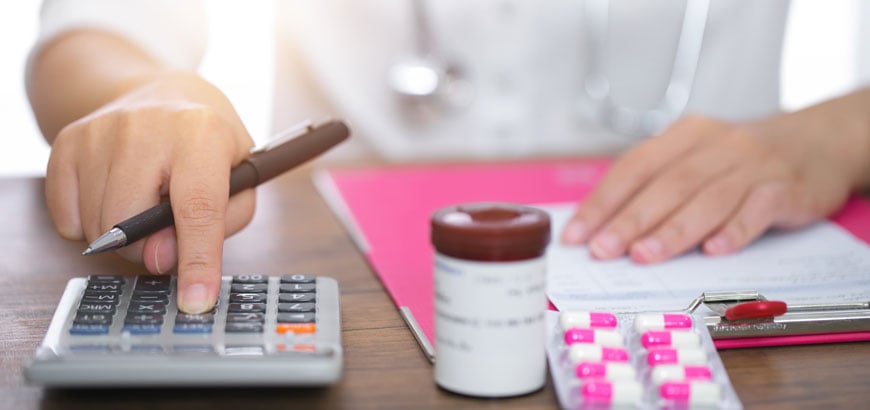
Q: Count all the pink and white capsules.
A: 10